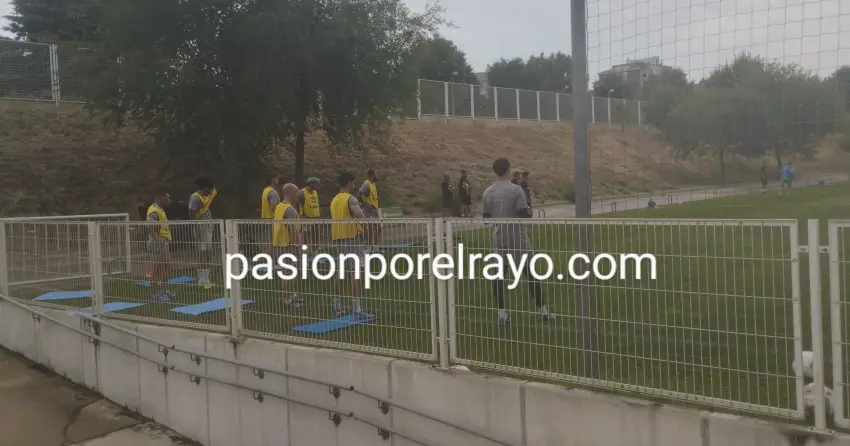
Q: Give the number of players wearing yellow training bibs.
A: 7